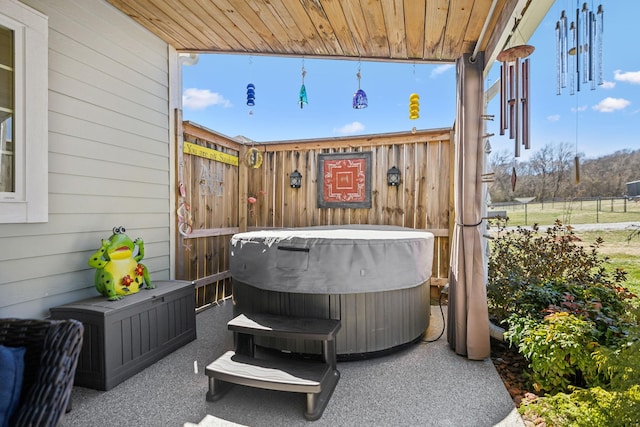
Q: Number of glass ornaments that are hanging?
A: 4